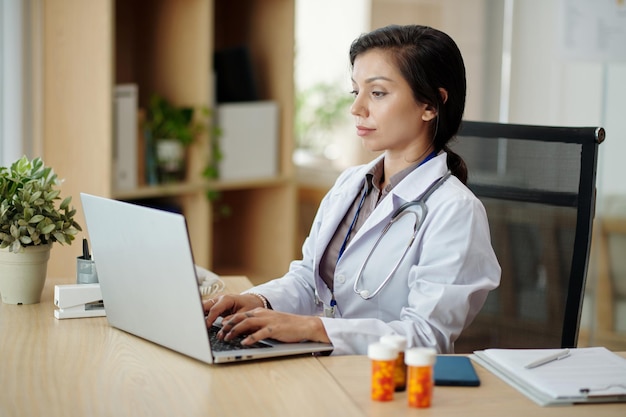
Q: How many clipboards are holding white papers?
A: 1